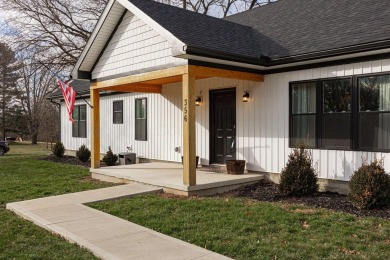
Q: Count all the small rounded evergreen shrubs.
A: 5